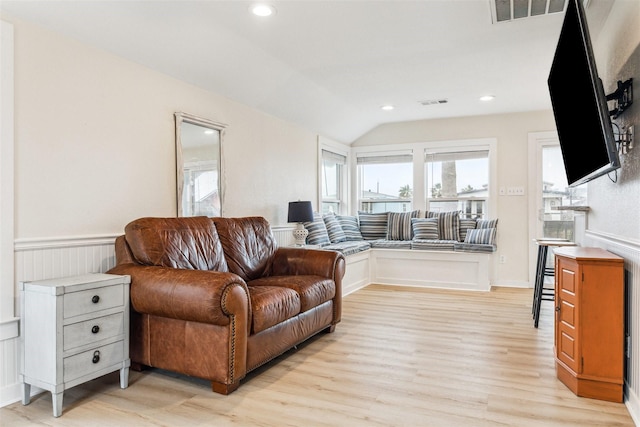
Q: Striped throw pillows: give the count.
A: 10